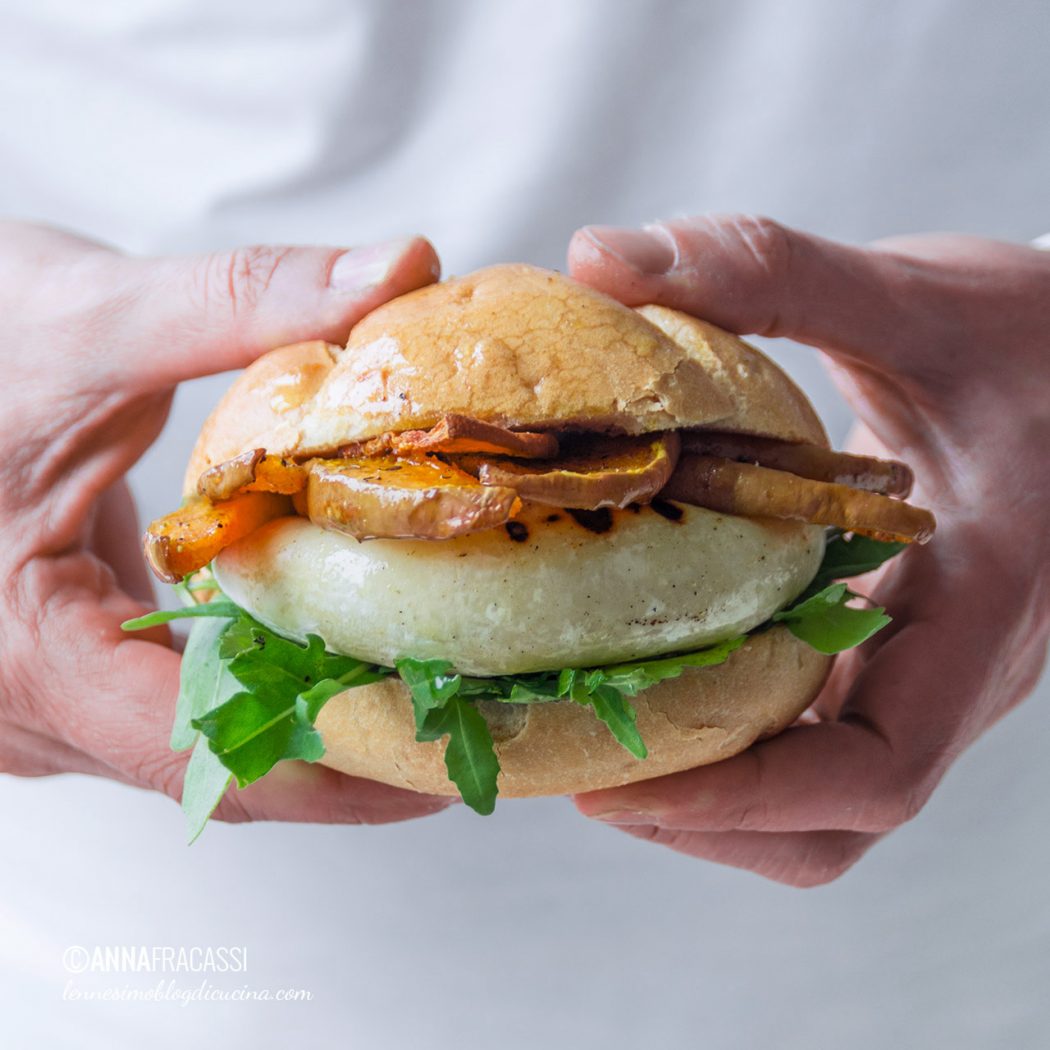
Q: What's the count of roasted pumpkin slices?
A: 7